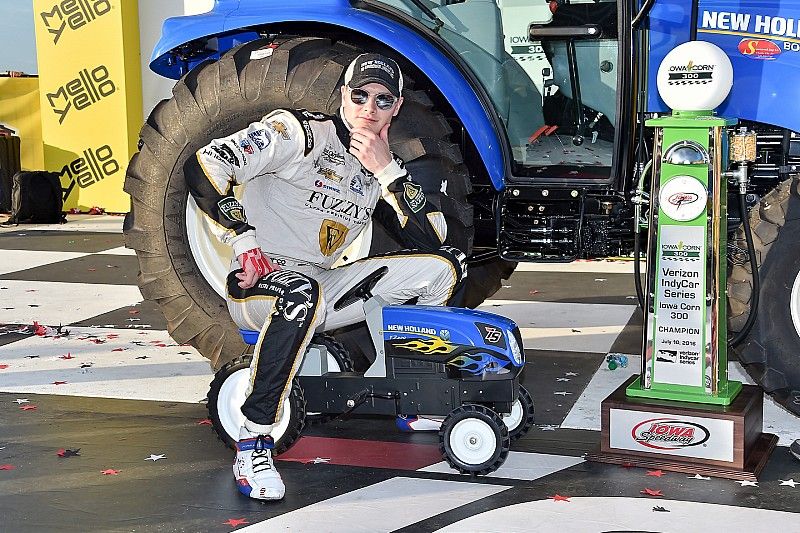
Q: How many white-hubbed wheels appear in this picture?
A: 6